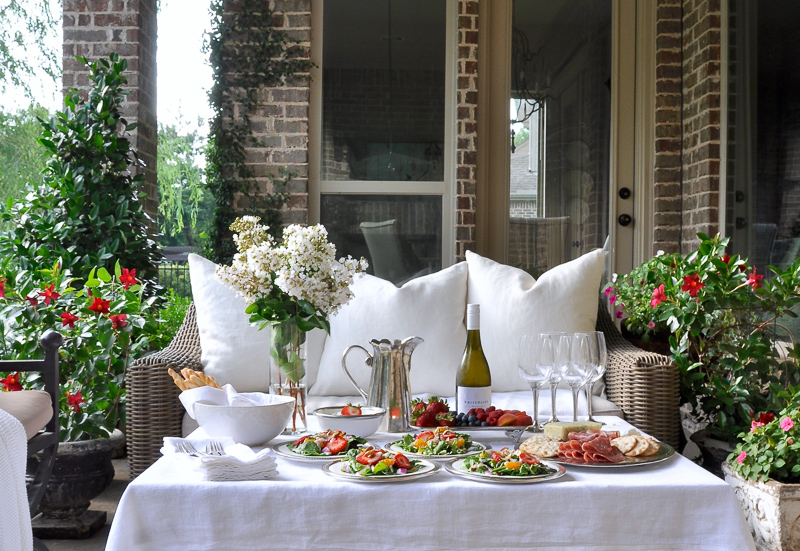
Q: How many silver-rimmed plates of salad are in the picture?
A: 4